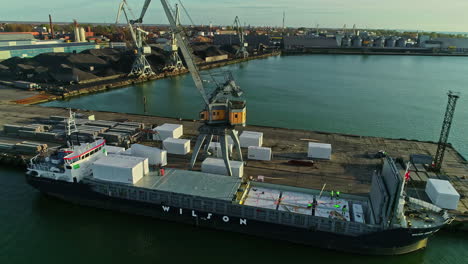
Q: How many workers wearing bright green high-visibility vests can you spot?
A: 5